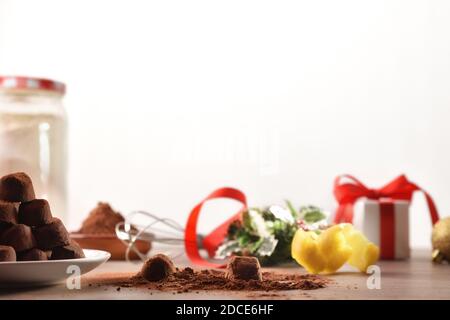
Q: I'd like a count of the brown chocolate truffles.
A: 10